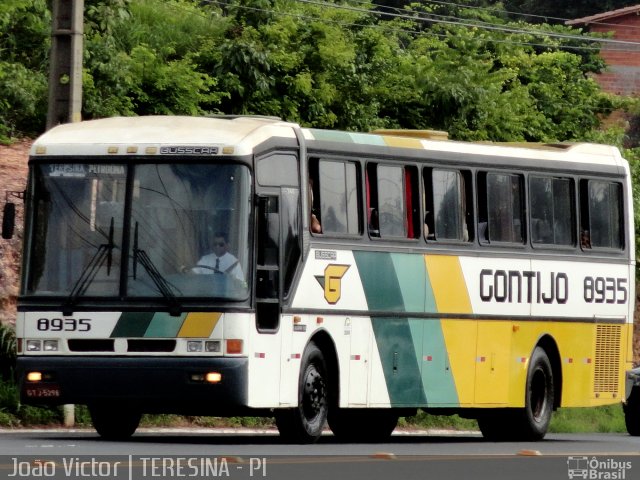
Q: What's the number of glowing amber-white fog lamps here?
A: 2